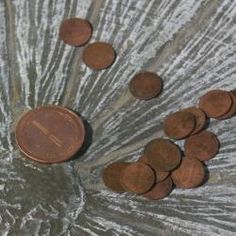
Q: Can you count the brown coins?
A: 15